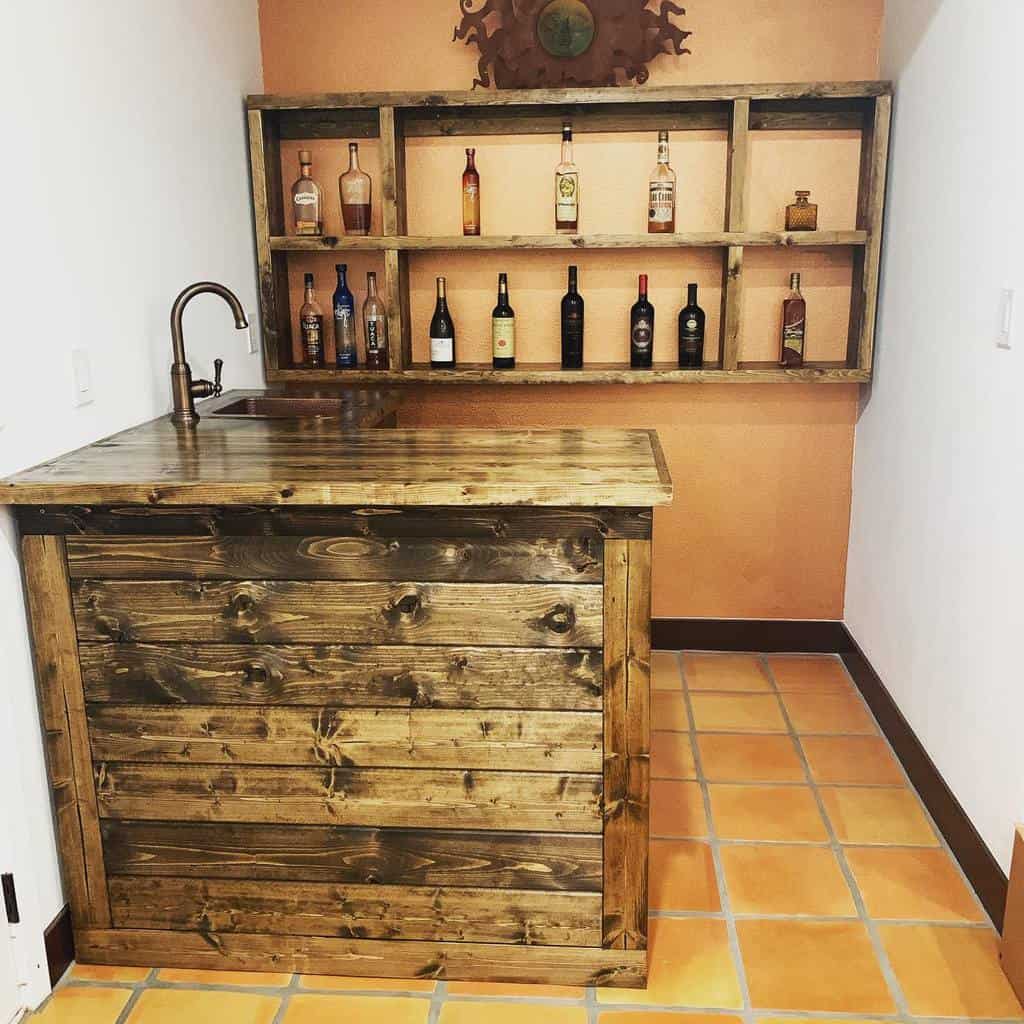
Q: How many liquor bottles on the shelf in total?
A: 15